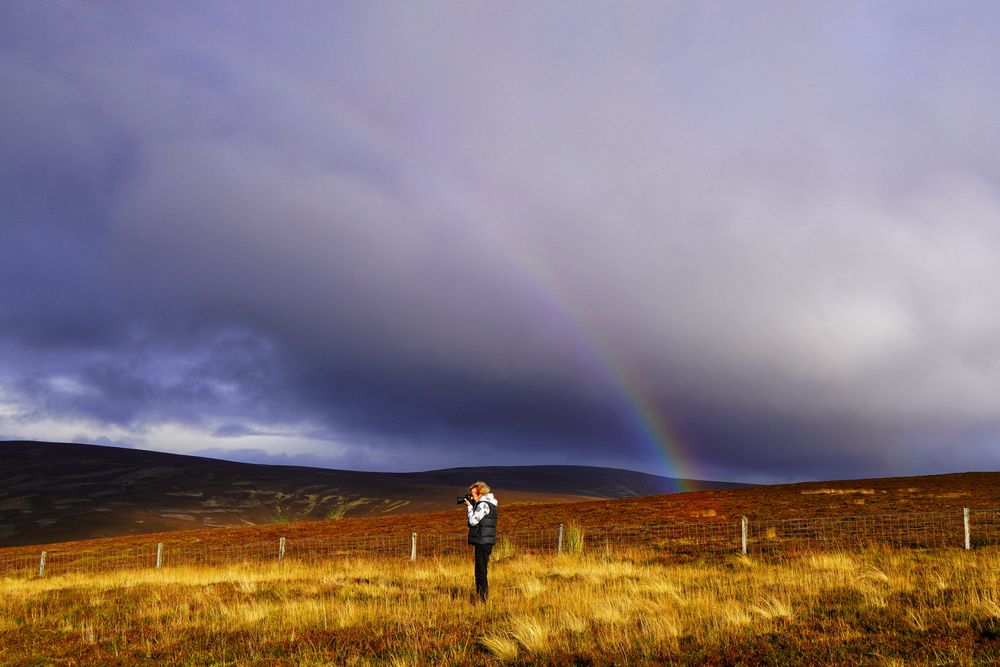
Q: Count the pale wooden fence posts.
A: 7